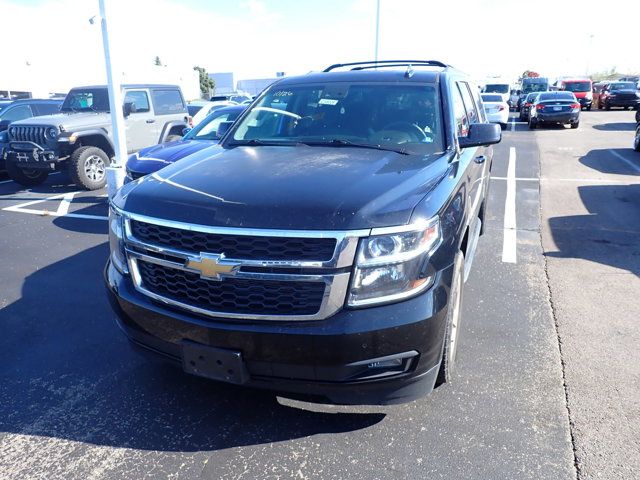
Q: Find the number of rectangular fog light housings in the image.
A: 1